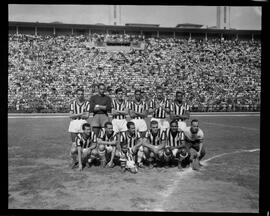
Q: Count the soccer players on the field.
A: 12